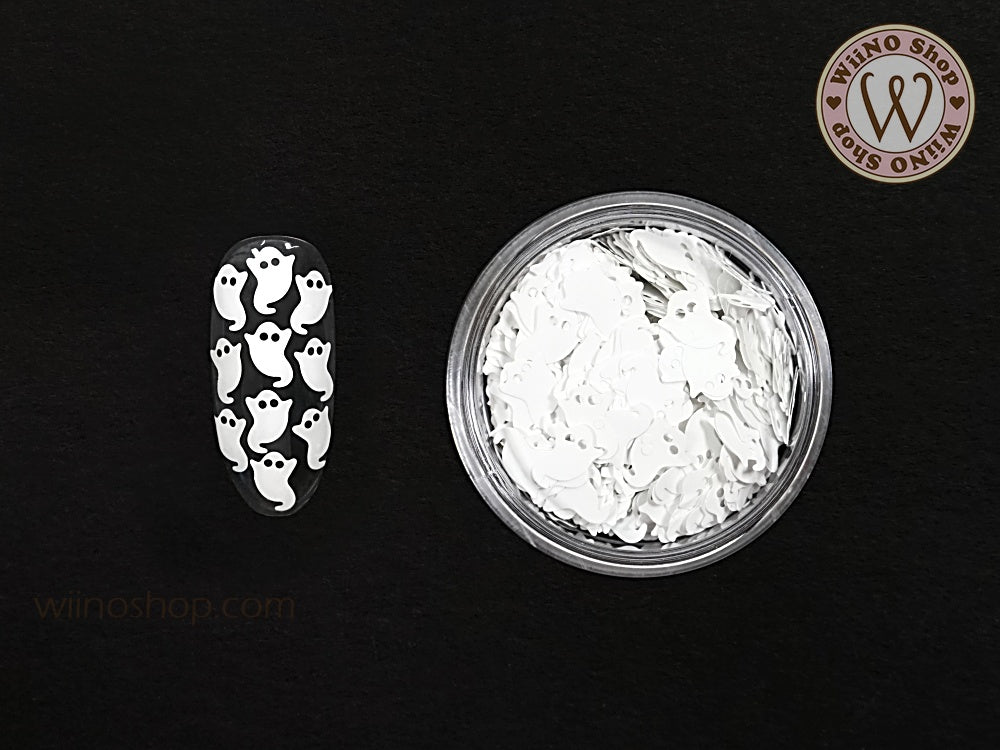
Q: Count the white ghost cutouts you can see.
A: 10